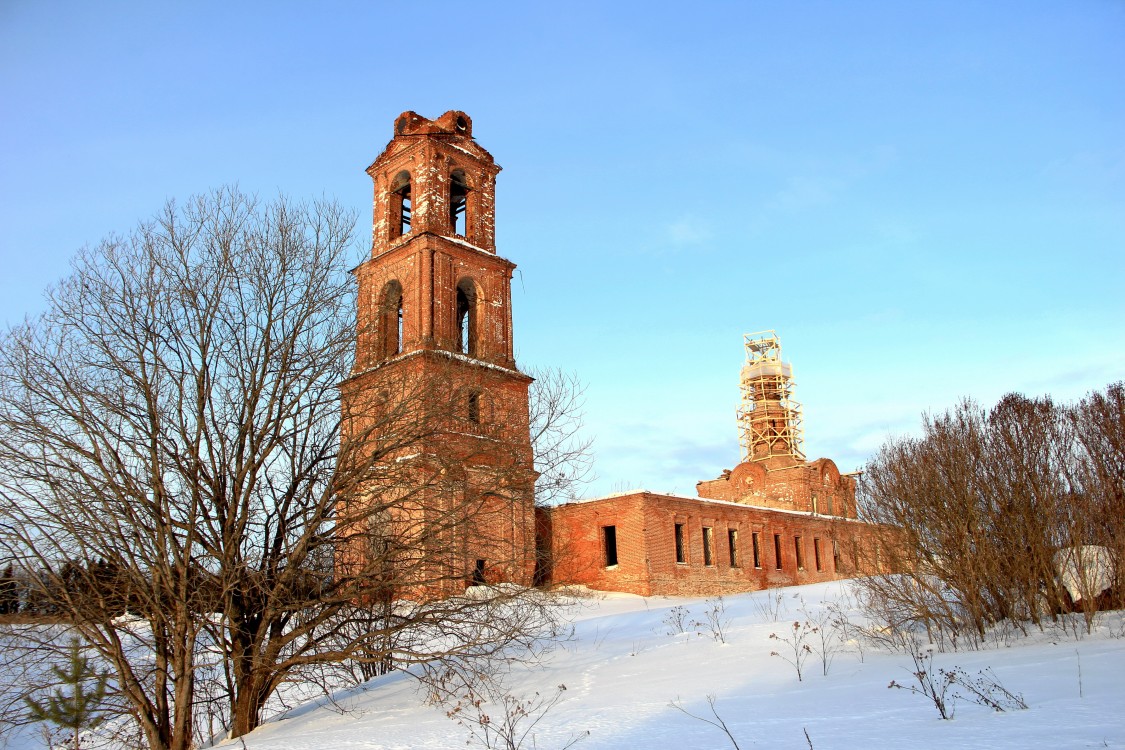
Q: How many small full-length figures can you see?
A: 0